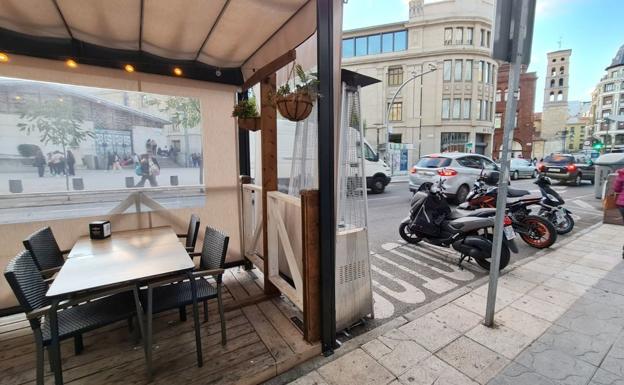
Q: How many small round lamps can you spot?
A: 4